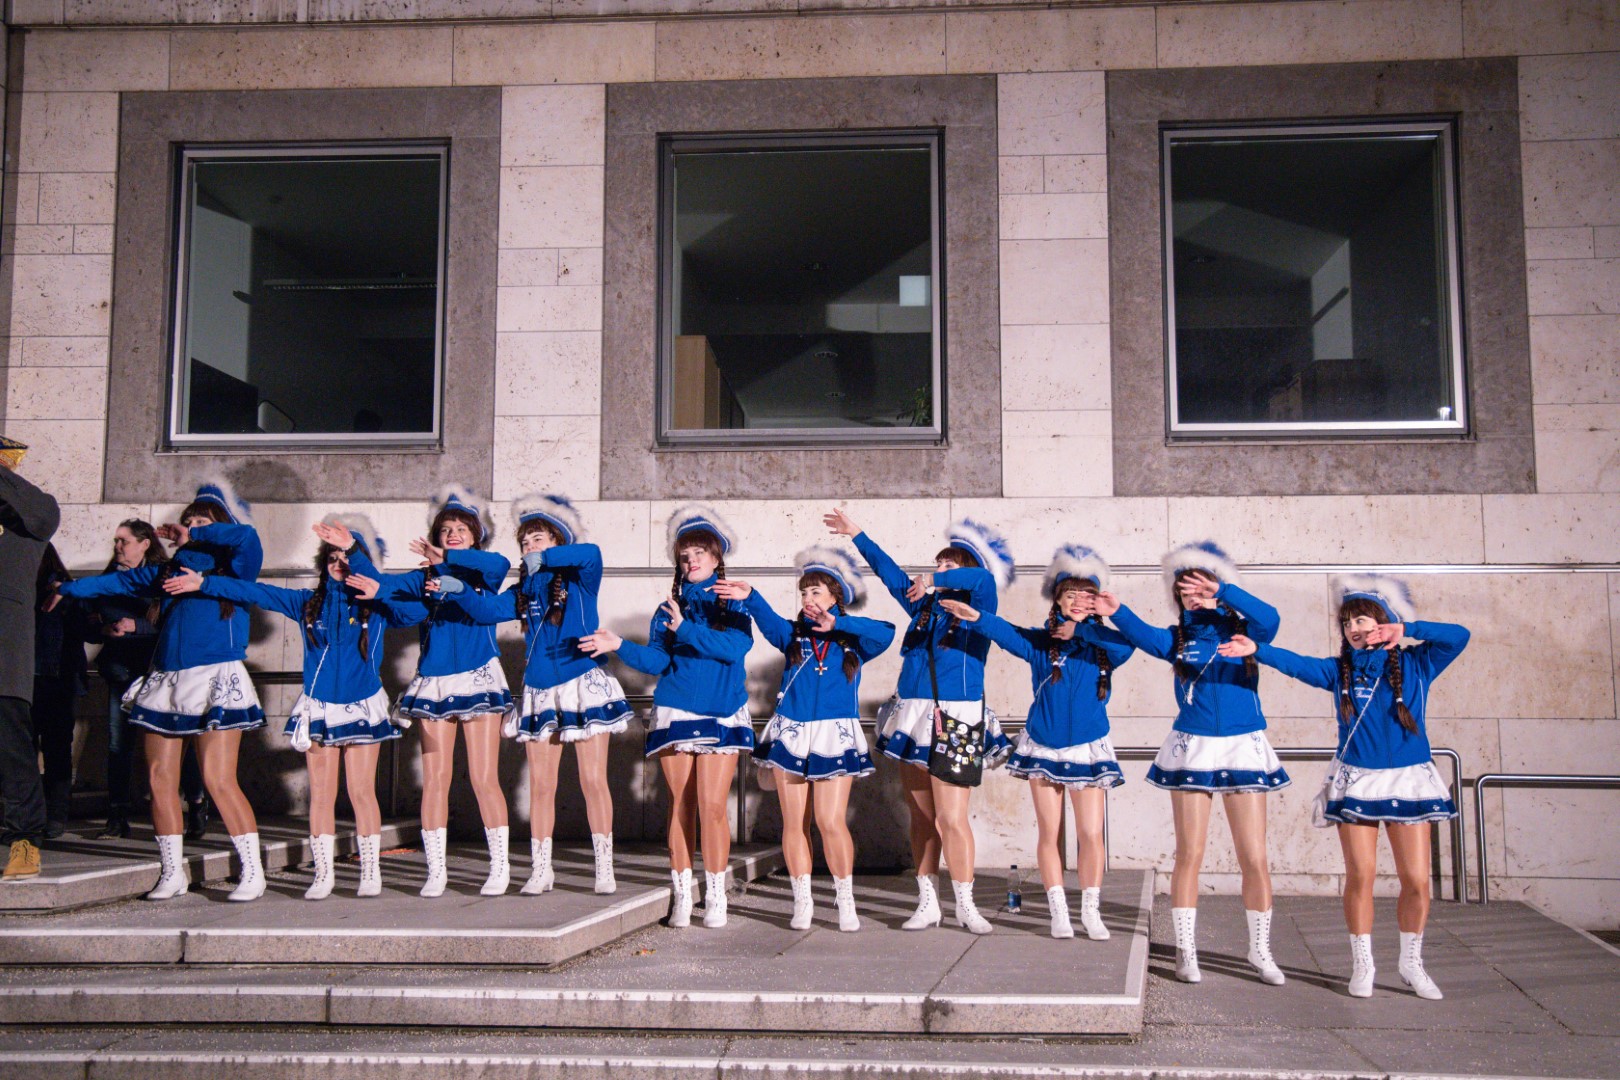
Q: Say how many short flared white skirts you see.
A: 10